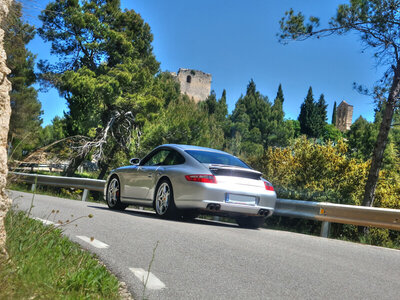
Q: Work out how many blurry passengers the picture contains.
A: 0